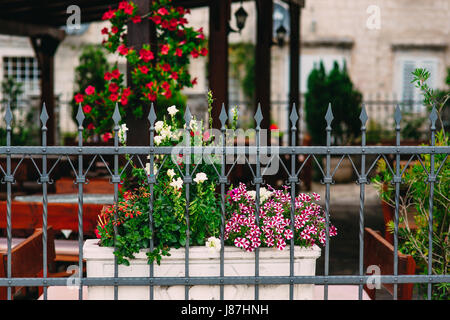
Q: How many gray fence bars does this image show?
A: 13